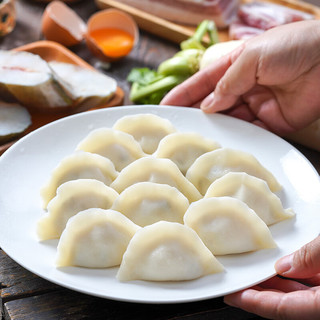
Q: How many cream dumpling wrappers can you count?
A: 12